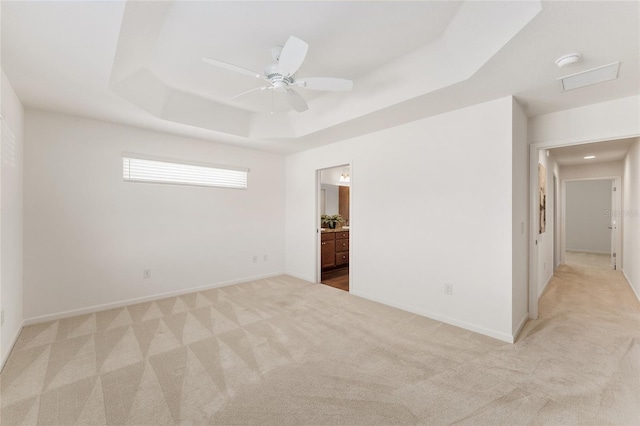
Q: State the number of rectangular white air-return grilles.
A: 1